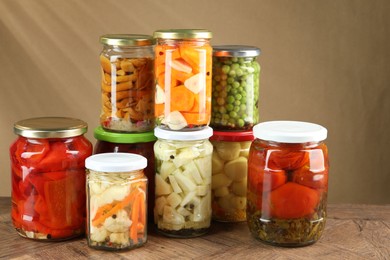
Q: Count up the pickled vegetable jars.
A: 9